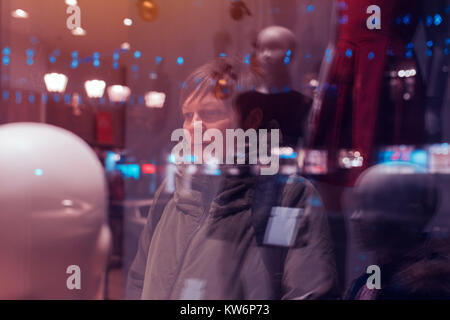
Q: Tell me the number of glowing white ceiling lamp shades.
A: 4